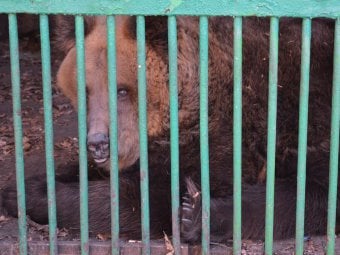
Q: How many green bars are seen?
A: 11